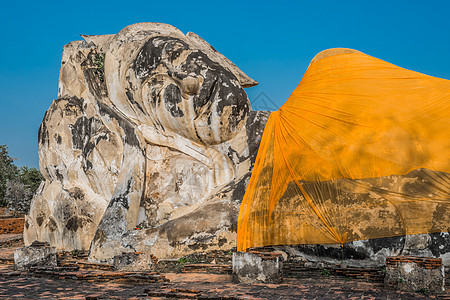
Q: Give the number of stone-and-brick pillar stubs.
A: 4